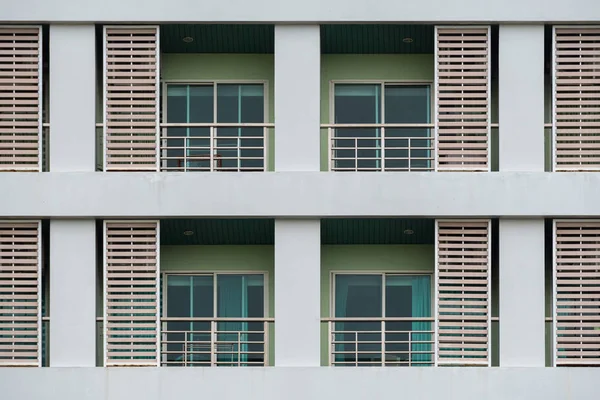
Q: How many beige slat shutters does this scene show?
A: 8